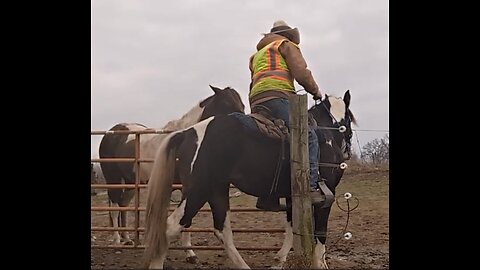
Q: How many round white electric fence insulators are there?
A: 4